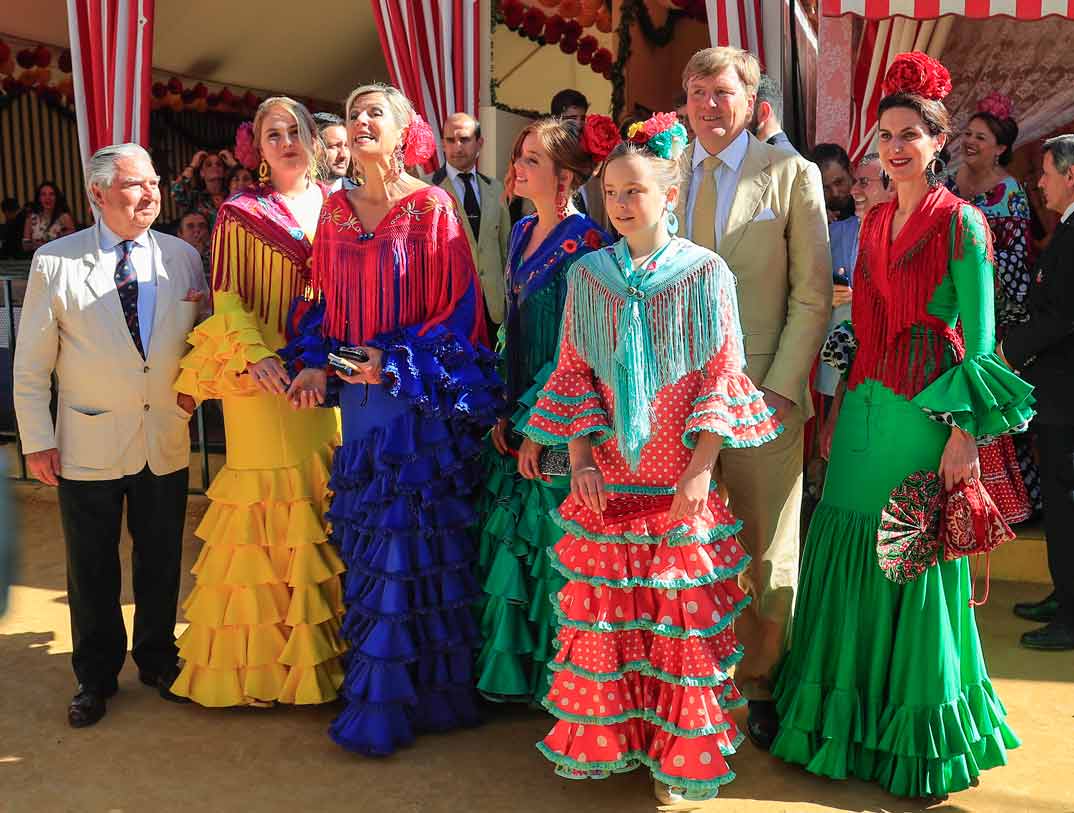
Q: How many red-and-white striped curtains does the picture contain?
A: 4